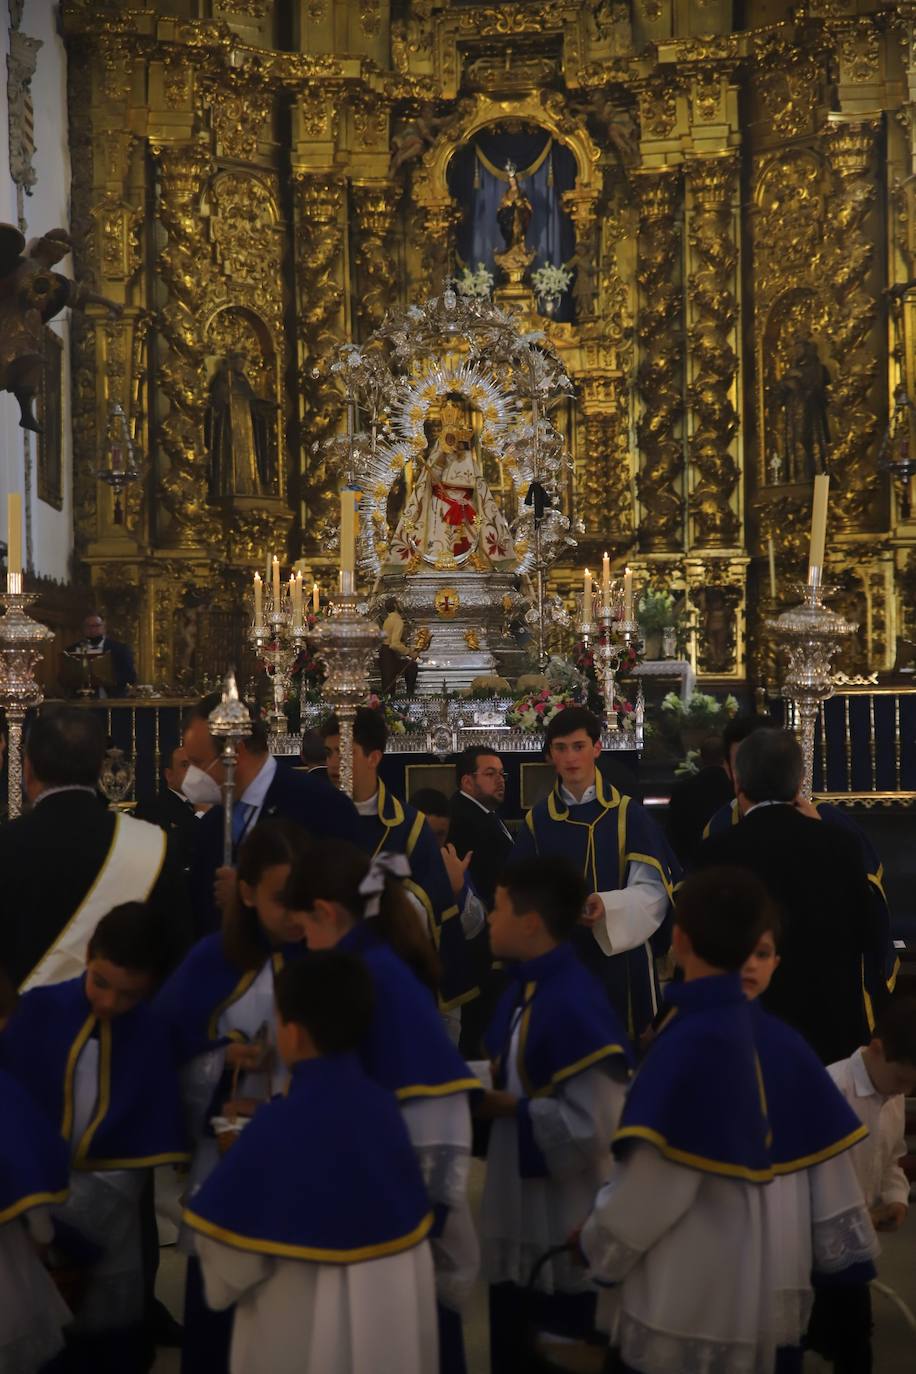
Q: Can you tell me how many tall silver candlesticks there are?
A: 3